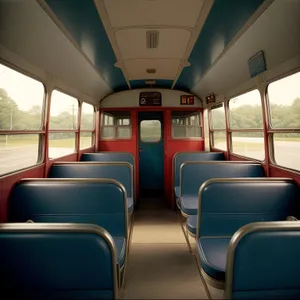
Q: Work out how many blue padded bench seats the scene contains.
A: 8